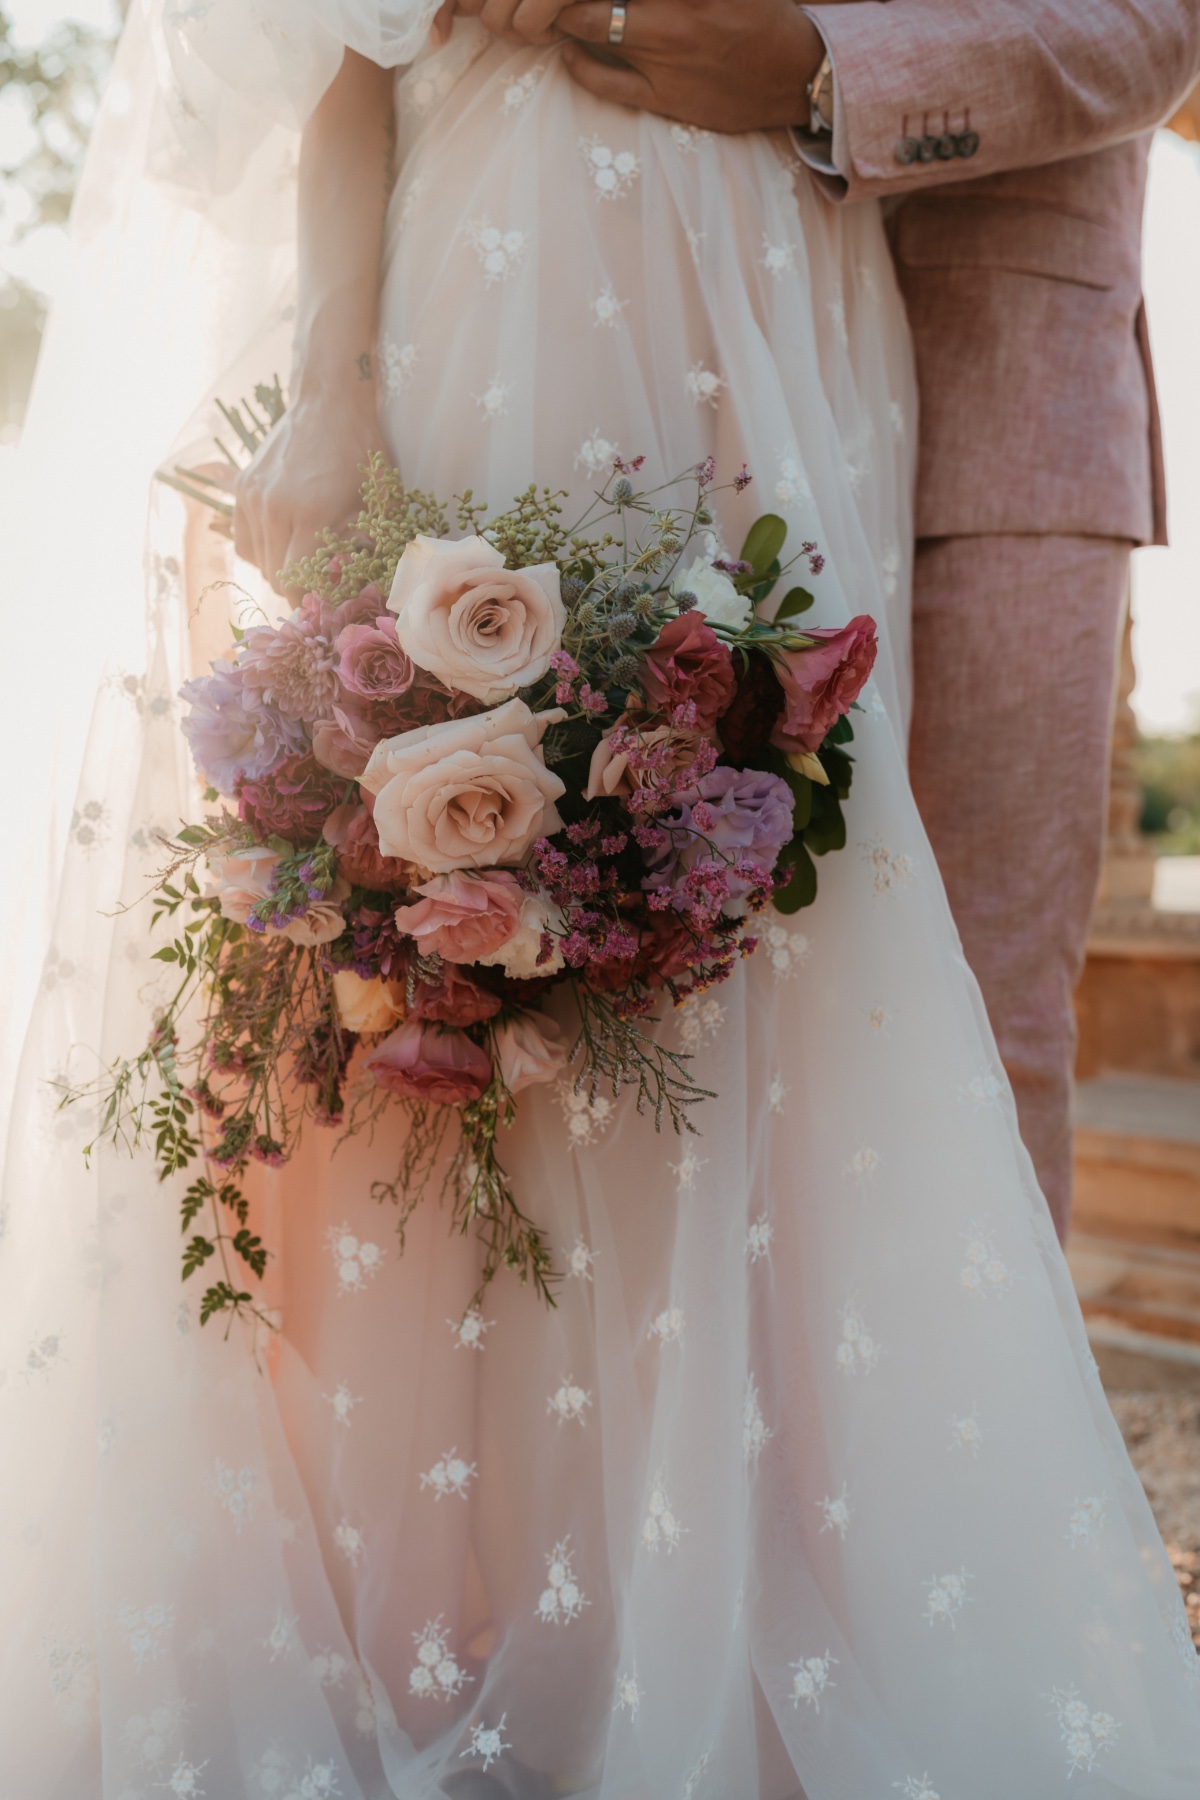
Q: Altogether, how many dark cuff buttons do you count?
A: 4